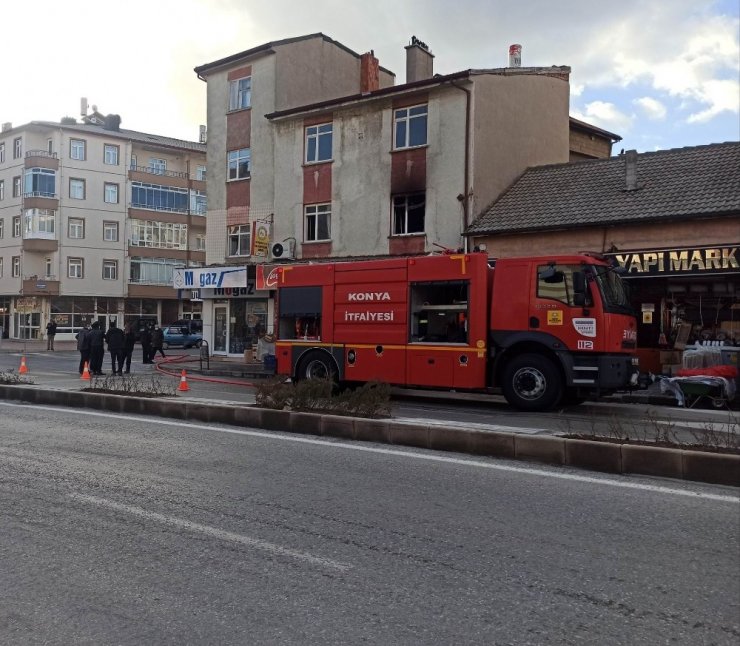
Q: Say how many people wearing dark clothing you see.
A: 7